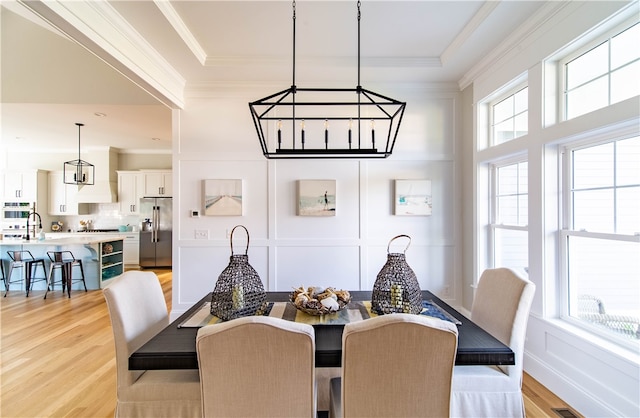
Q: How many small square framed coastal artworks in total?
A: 3